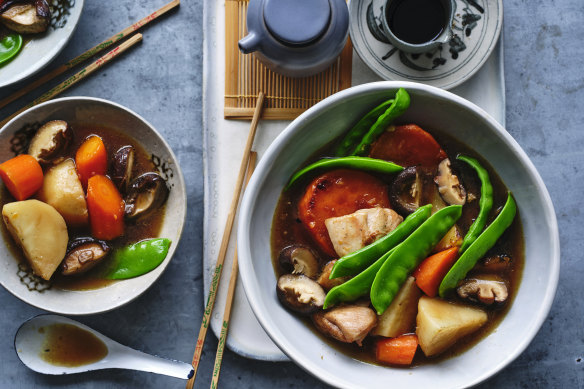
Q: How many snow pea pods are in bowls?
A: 10